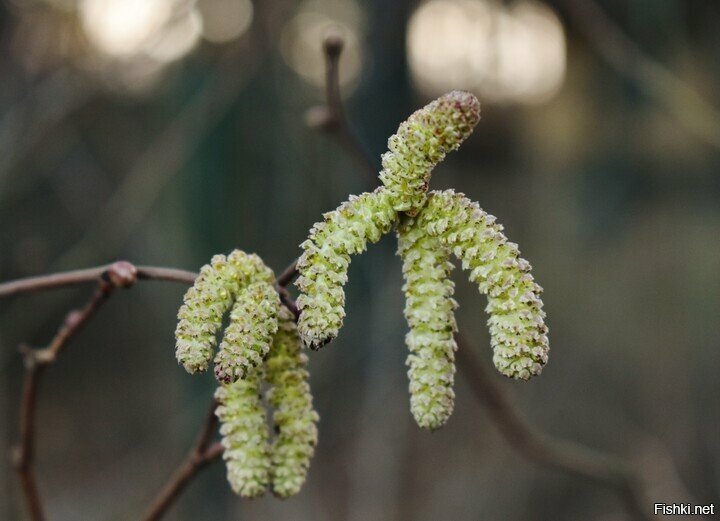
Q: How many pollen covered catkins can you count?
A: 8